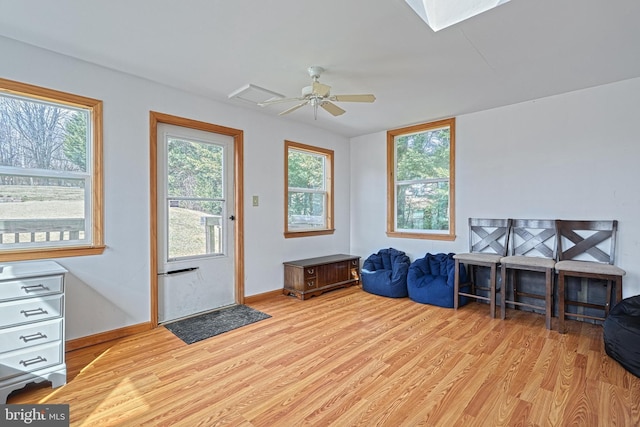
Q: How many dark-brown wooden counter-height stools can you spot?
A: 3